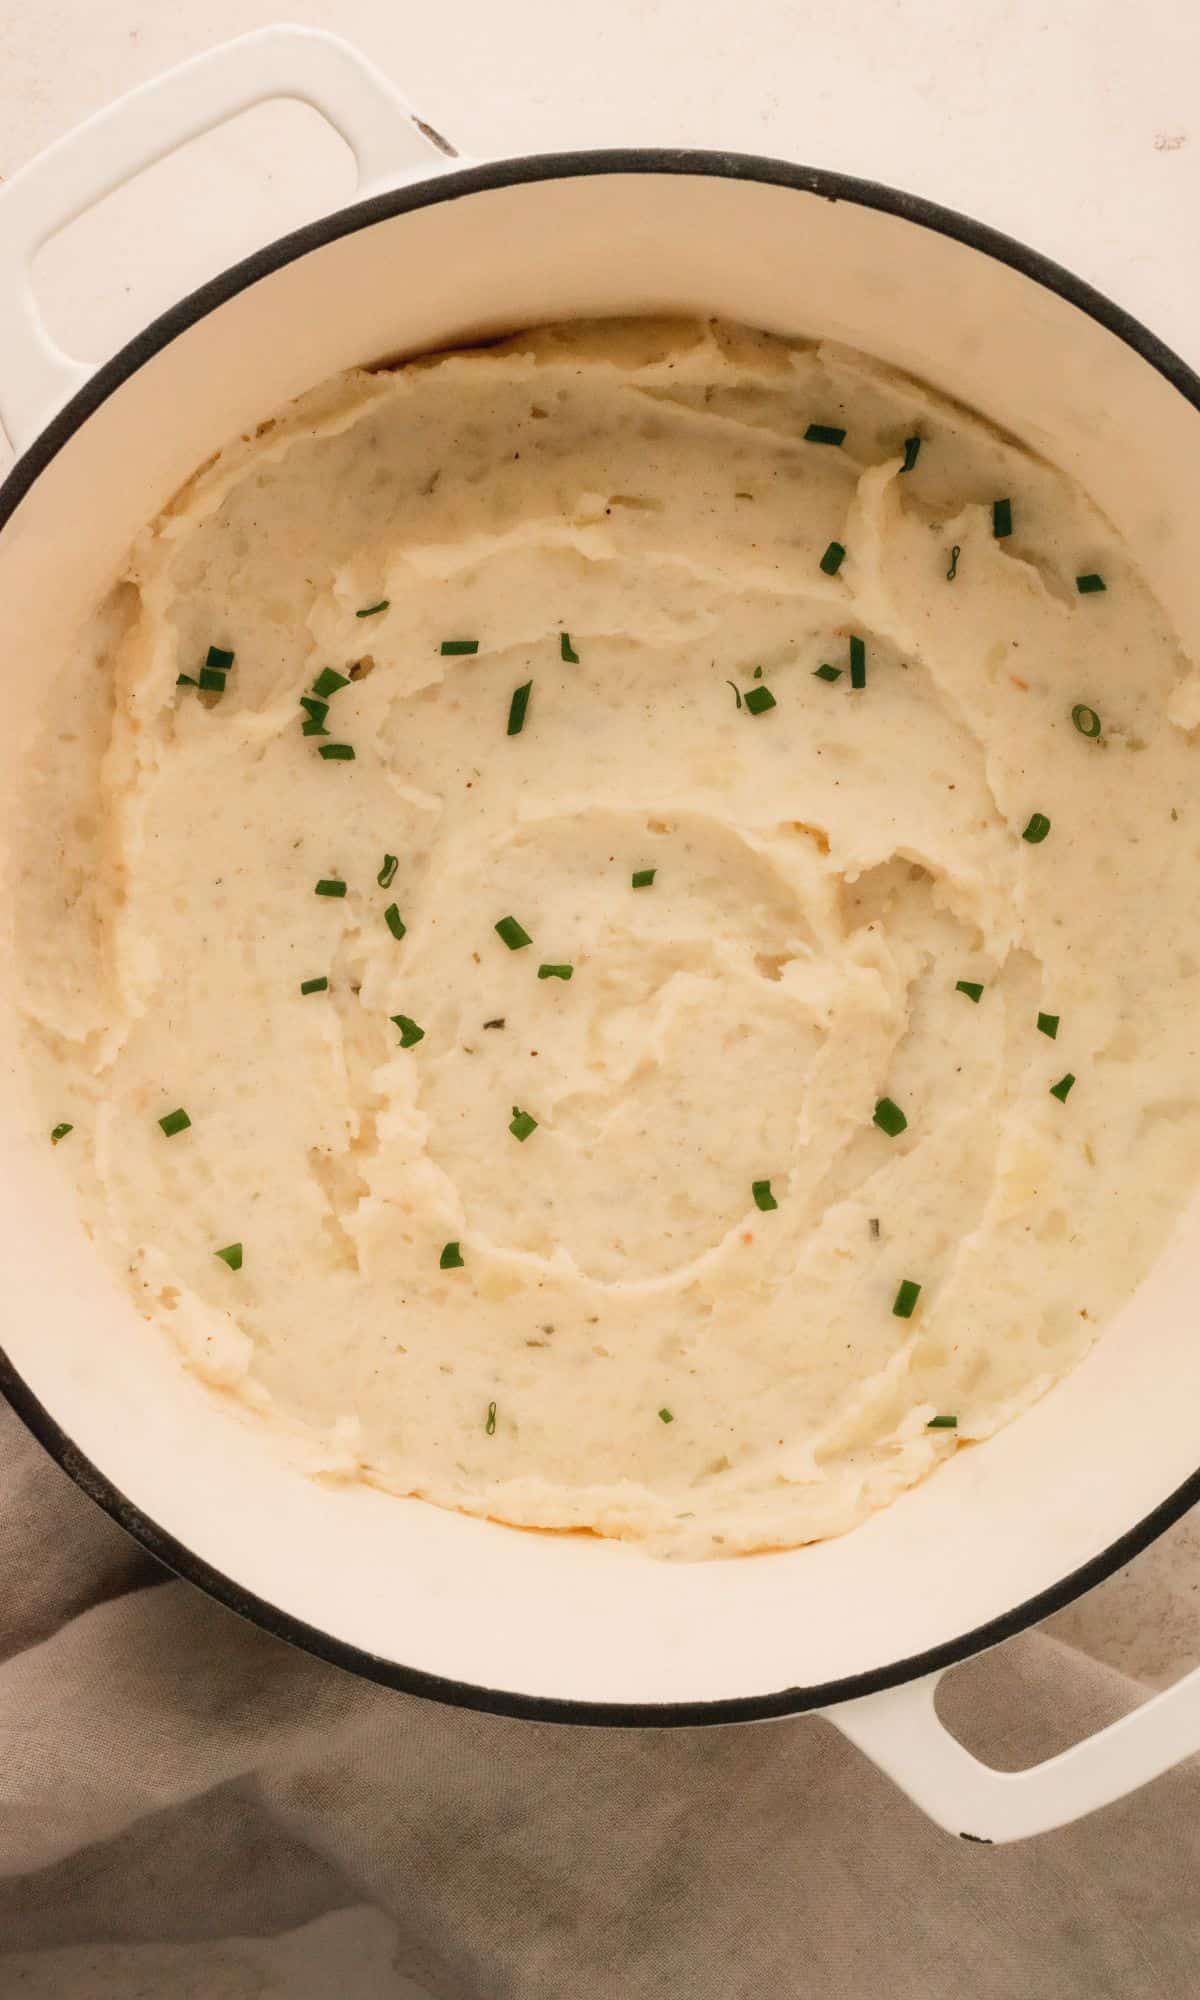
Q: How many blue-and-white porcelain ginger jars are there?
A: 0